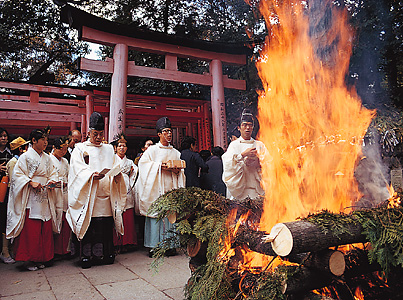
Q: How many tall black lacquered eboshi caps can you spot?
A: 3